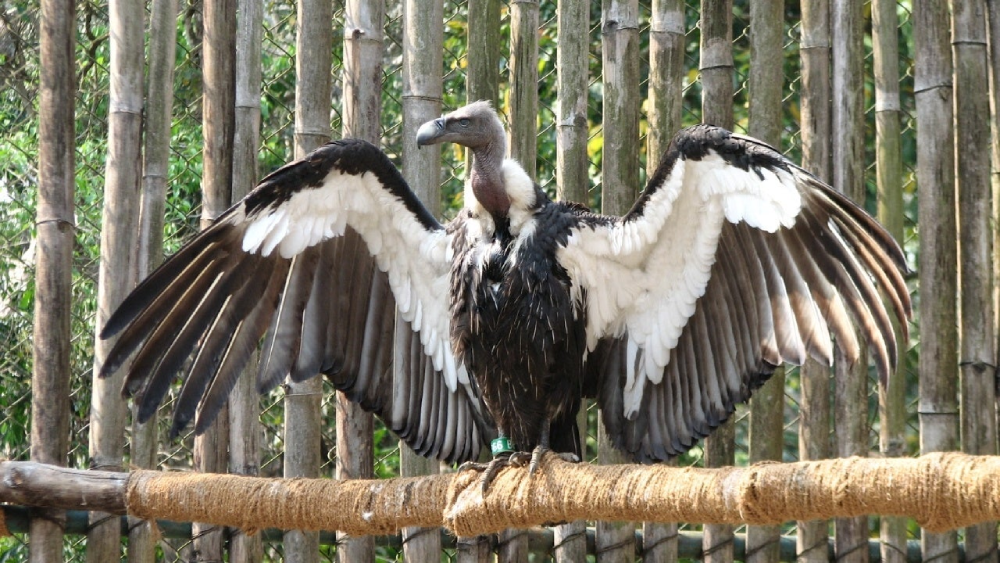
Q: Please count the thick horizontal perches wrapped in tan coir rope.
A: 1